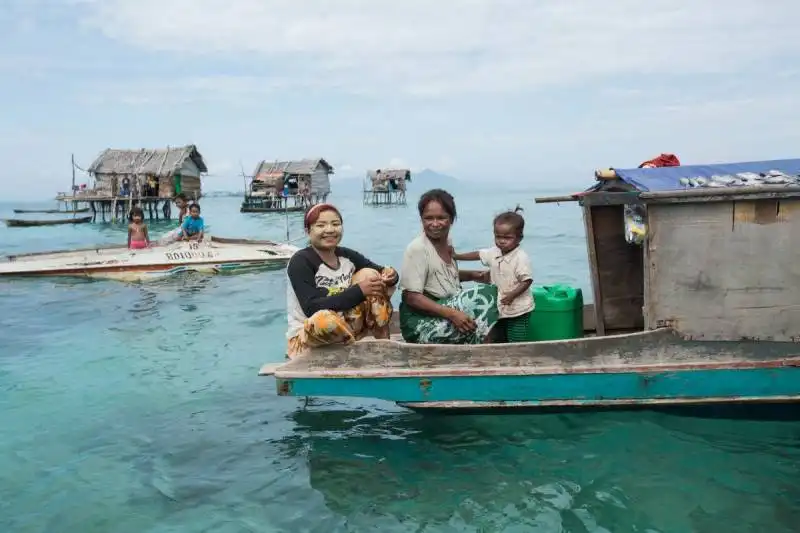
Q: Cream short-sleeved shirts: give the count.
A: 2